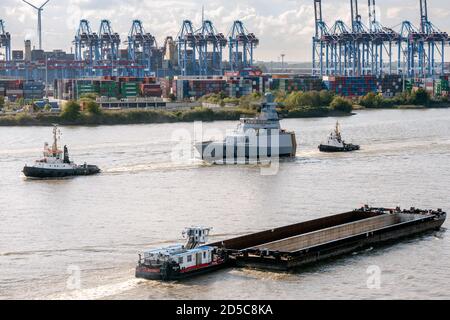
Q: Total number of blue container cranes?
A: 13